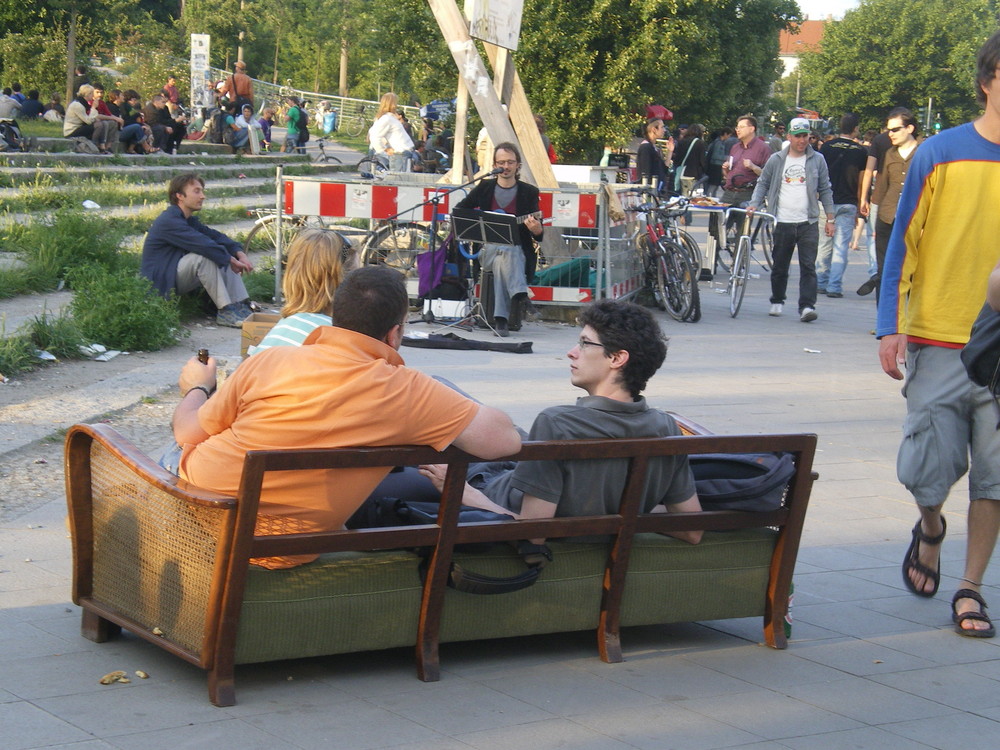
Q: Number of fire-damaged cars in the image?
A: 0